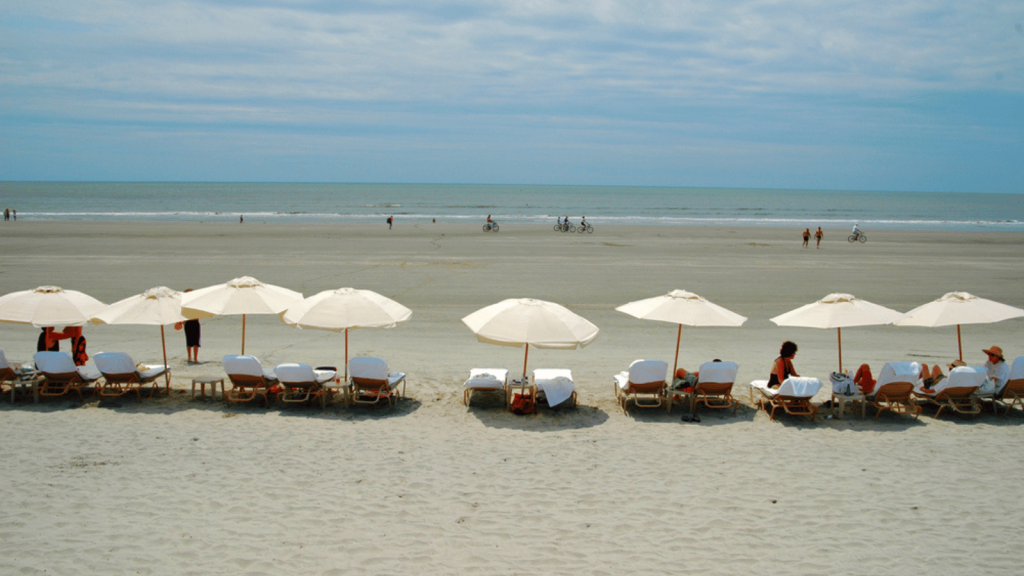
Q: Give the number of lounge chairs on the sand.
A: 14